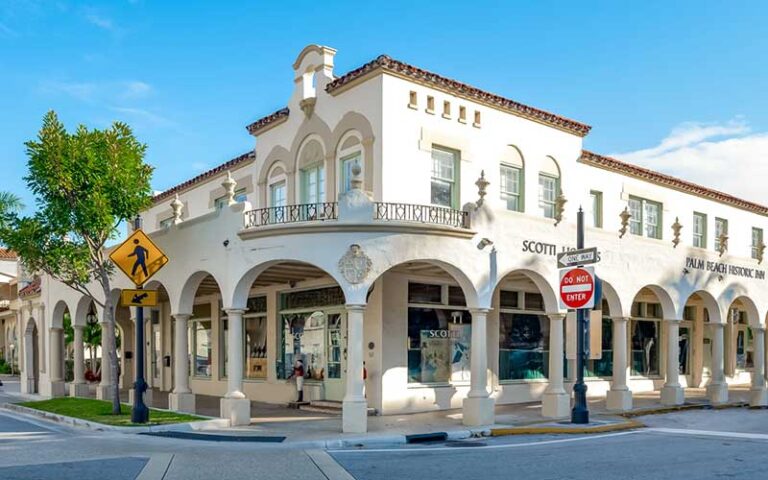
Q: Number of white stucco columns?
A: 13